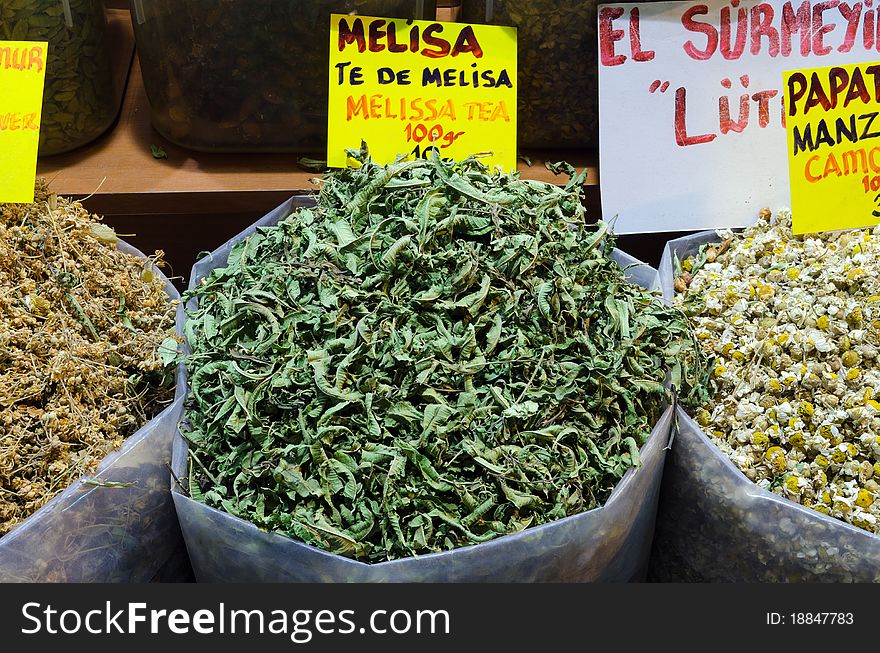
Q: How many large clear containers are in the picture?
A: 3